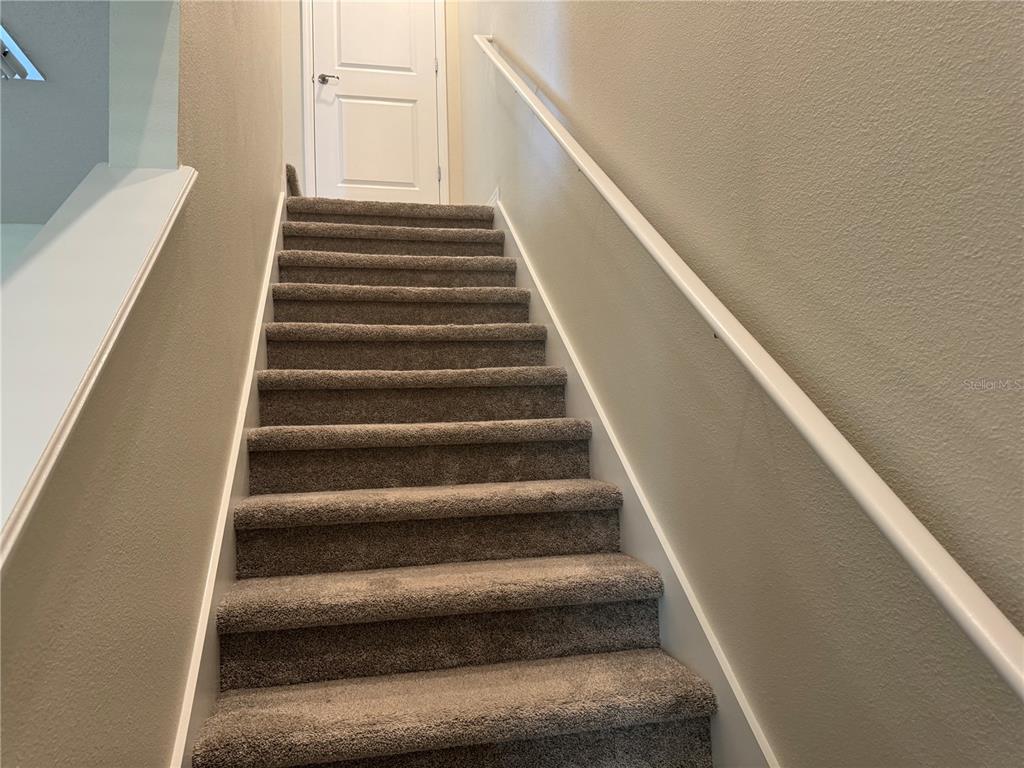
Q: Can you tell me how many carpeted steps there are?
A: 10